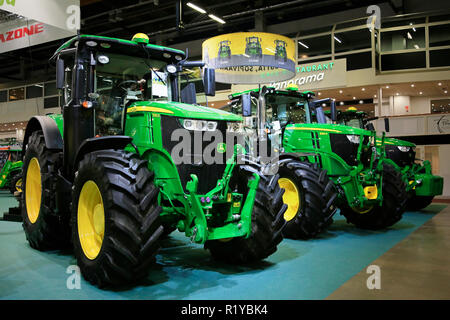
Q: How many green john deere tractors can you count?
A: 3